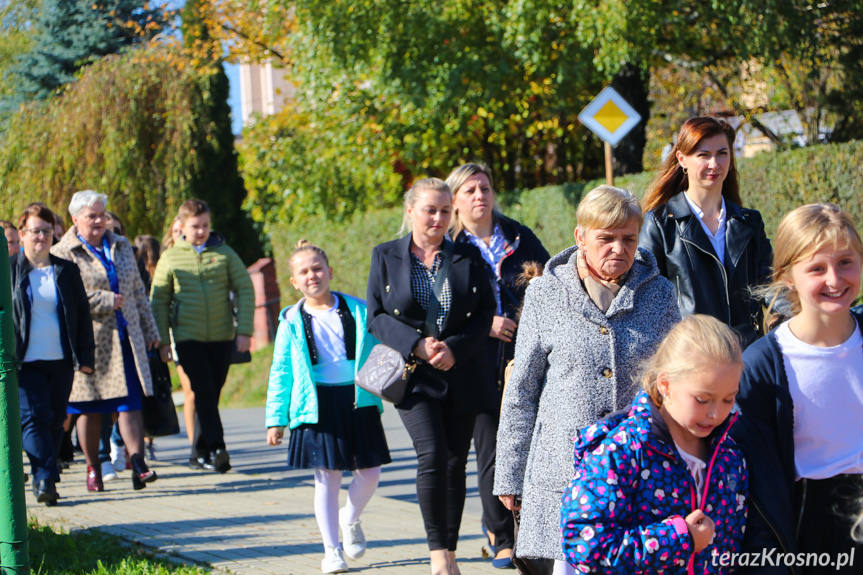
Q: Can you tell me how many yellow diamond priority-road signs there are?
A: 1